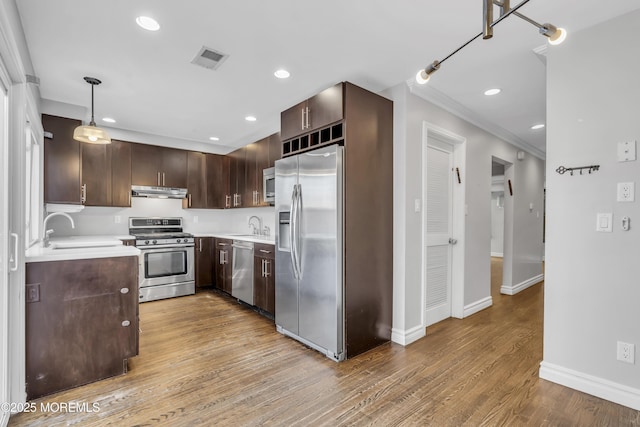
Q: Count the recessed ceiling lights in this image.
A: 7